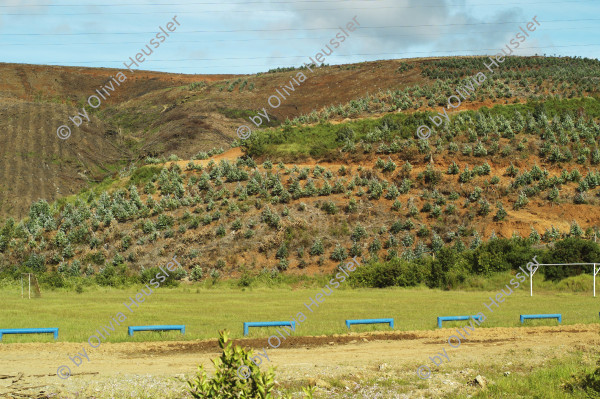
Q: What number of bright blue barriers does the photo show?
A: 6